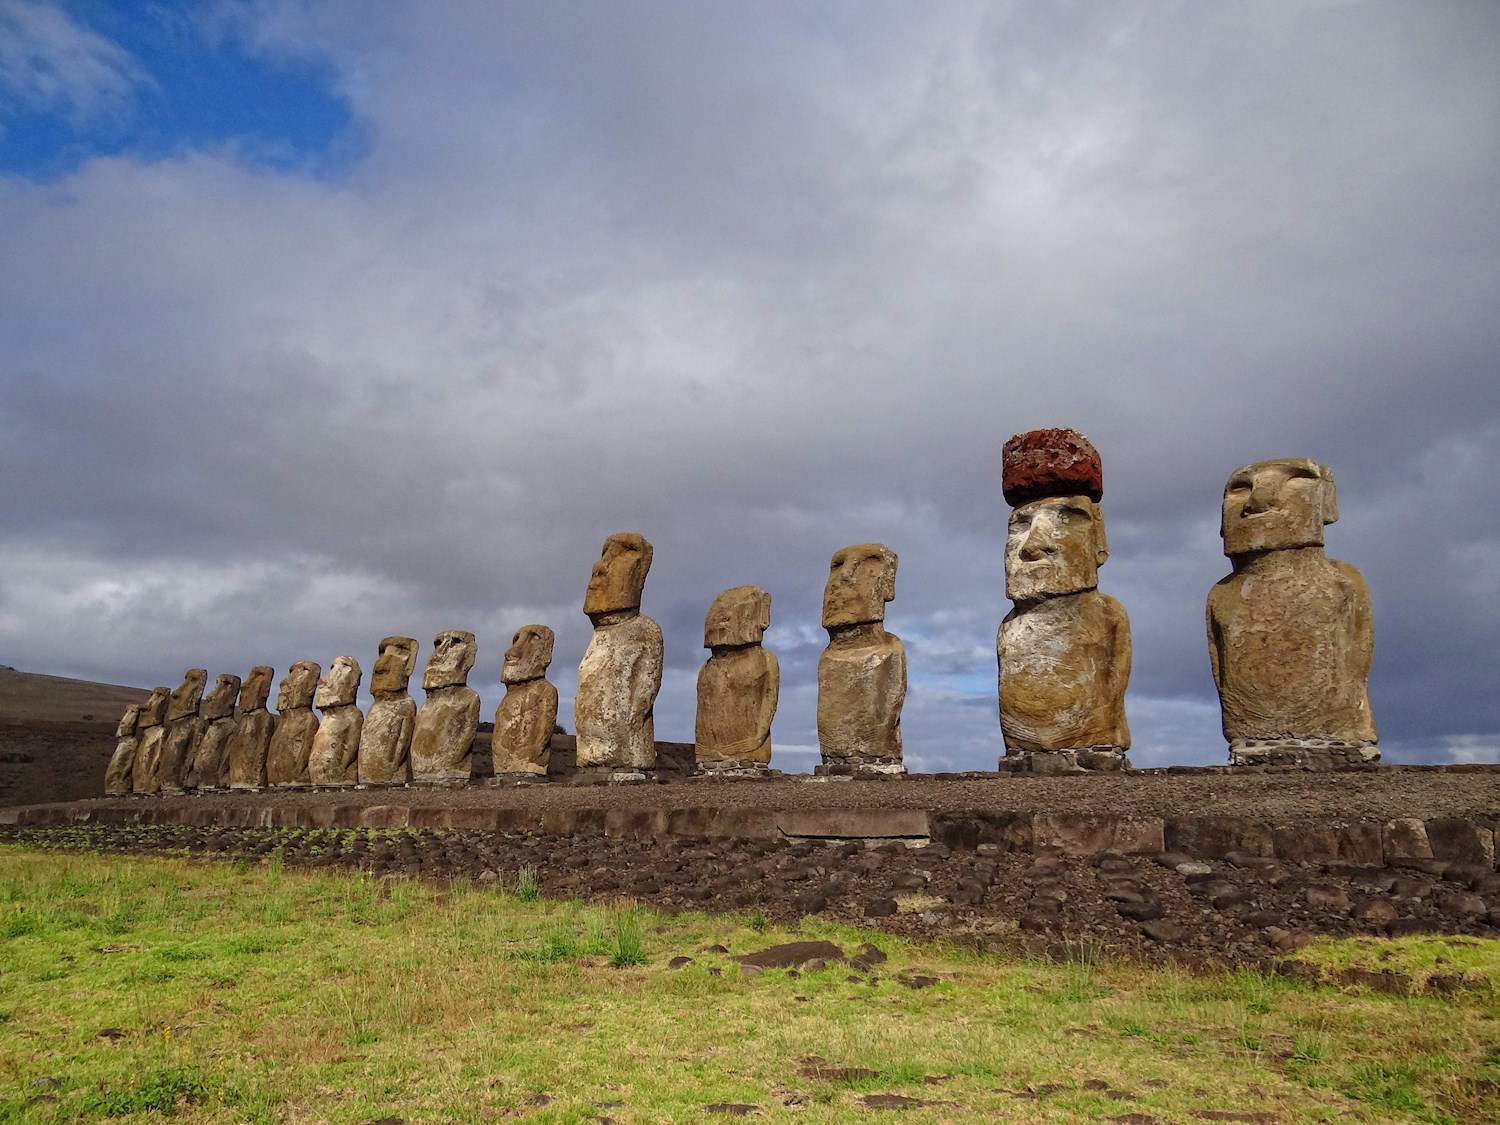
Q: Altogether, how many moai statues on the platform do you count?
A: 15